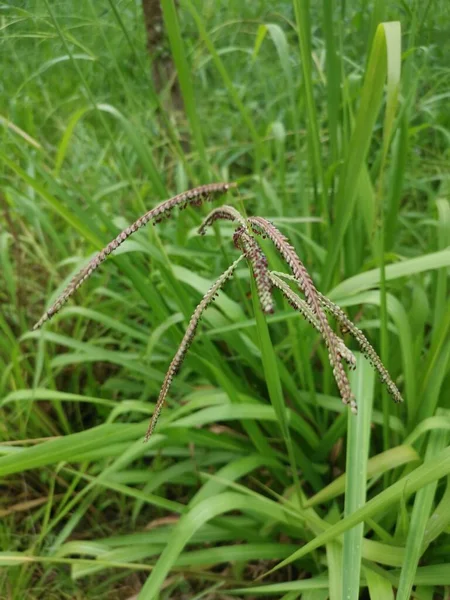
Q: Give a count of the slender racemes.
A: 7